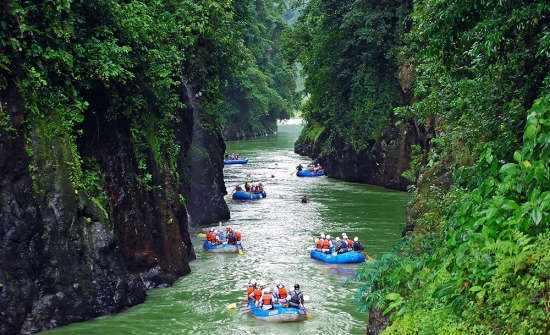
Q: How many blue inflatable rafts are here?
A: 6